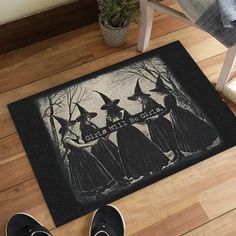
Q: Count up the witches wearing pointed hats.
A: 5